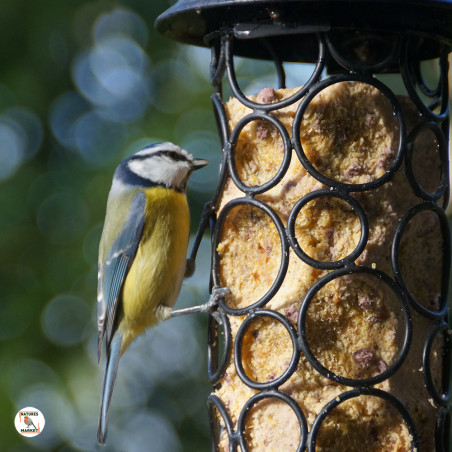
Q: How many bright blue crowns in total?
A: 1